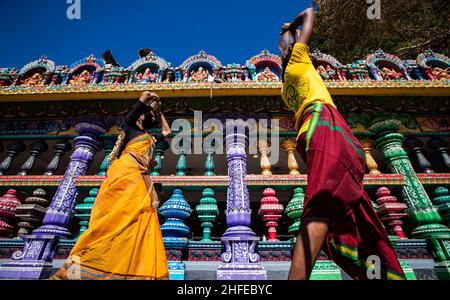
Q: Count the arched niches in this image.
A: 8